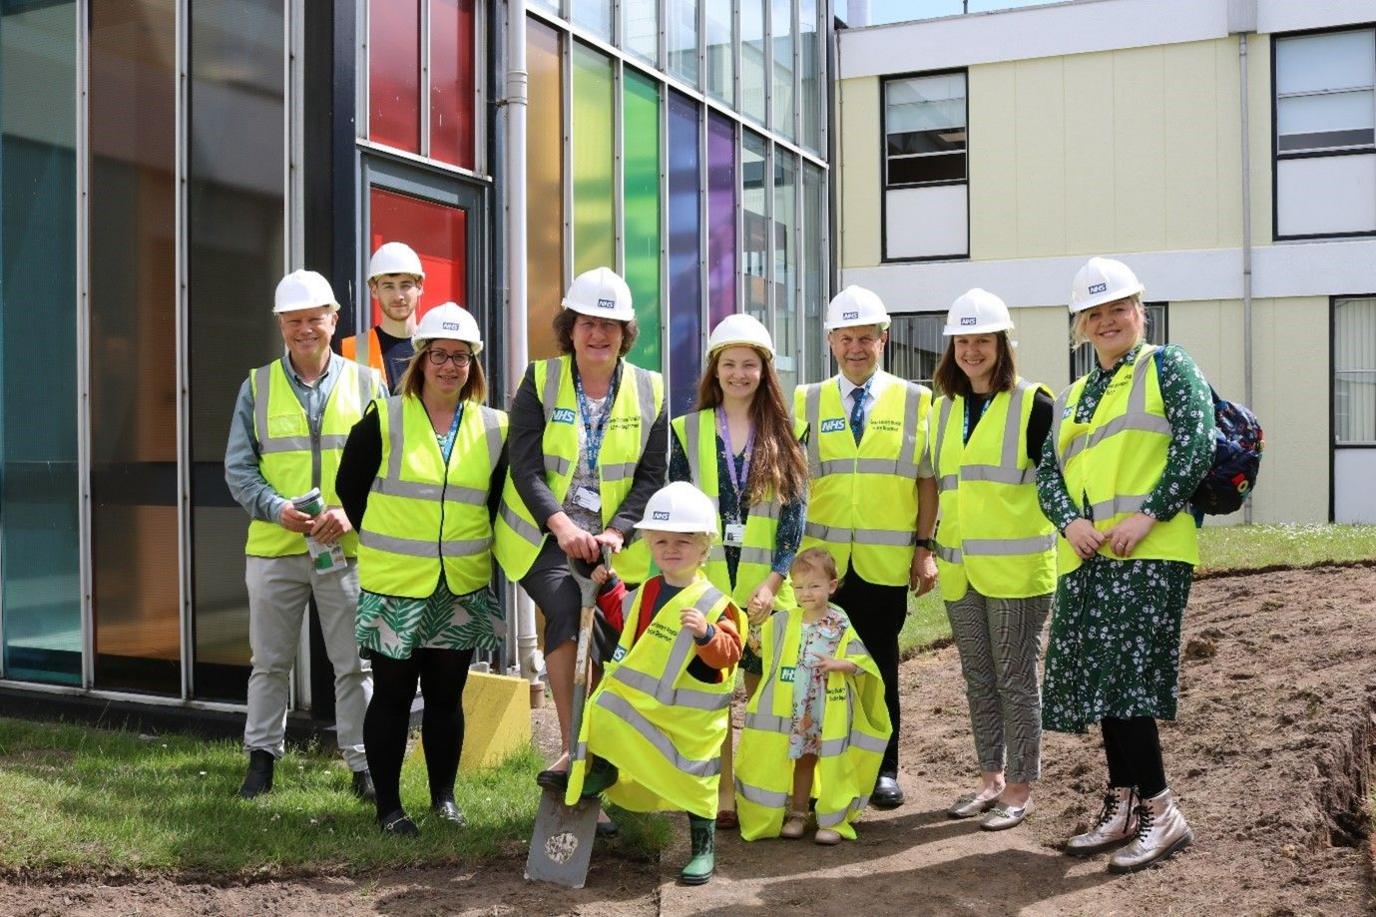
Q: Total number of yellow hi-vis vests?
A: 9